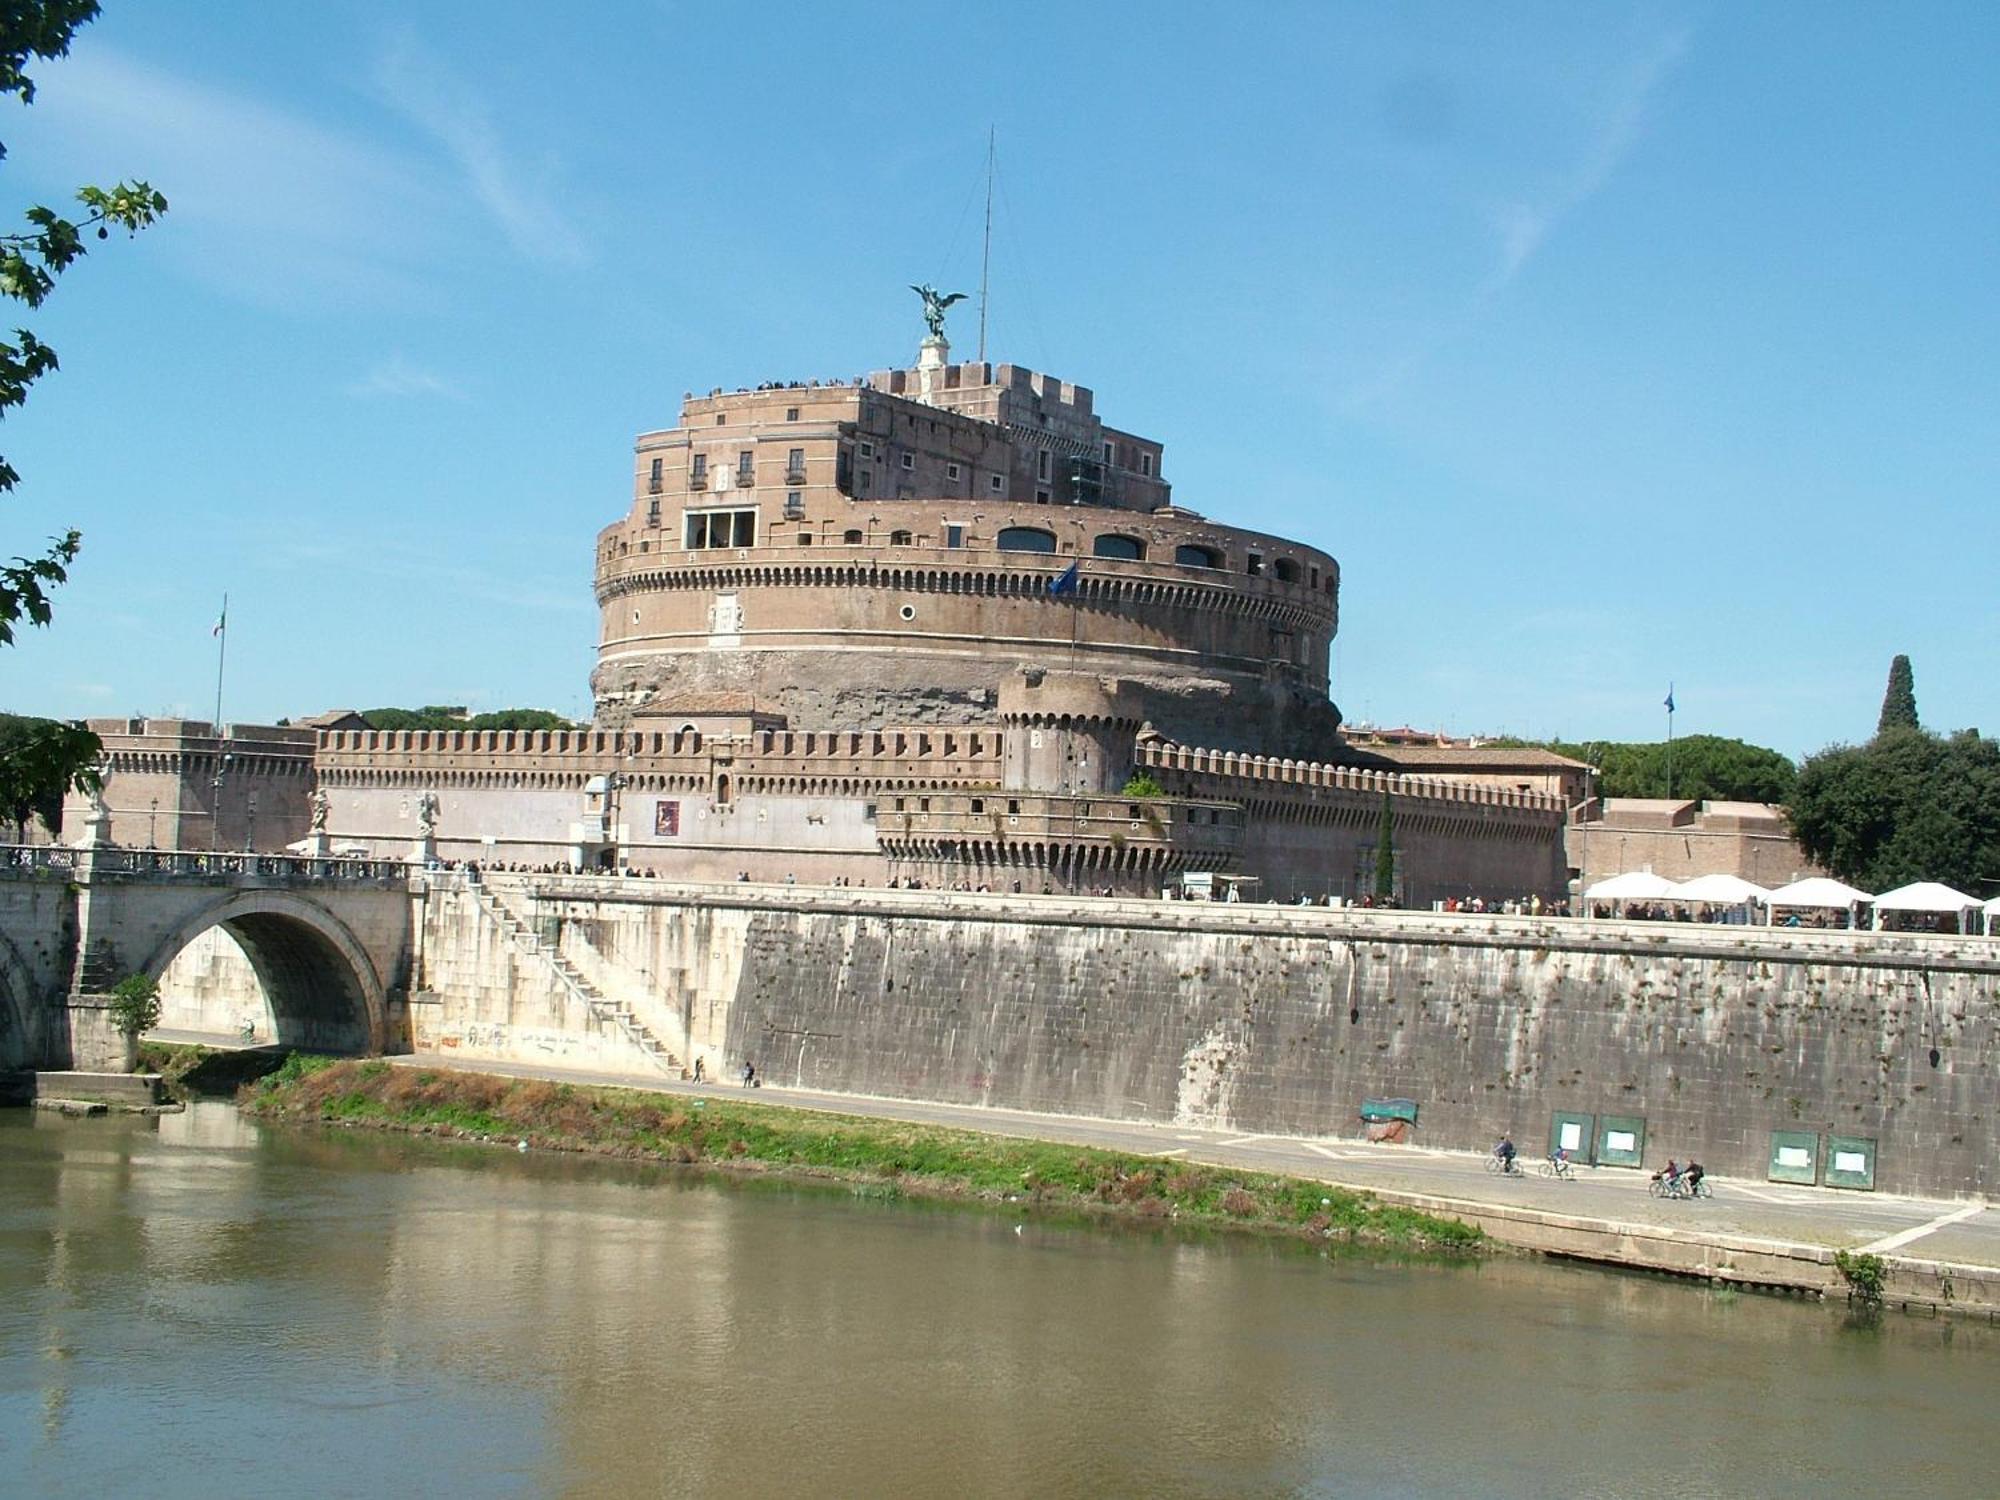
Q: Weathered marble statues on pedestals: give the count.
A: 3